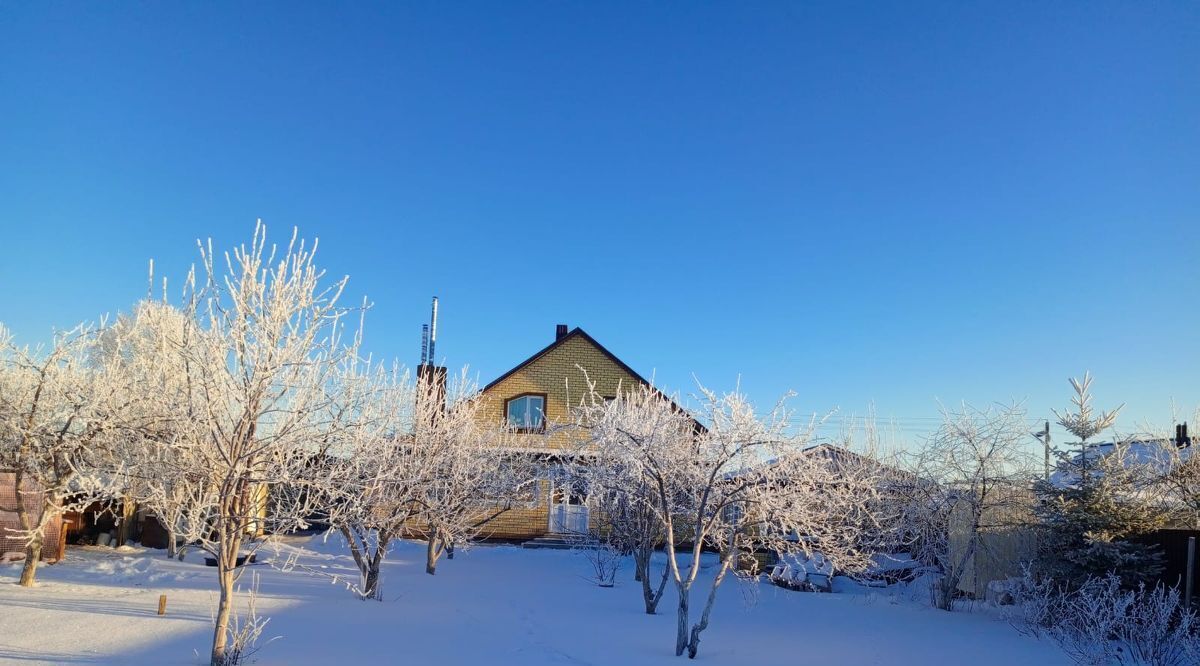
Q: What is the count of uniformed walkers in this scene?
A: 0